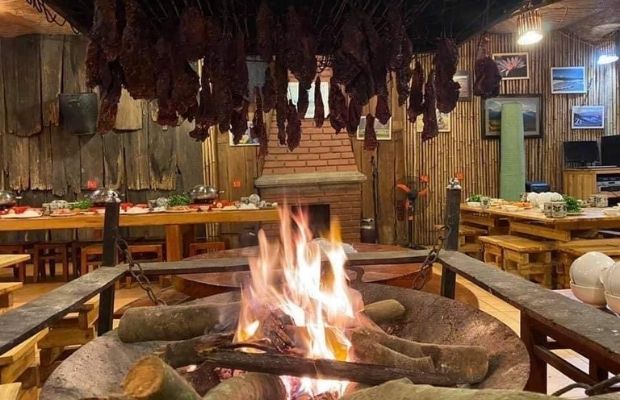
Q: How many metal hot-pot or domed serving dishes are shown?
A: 3